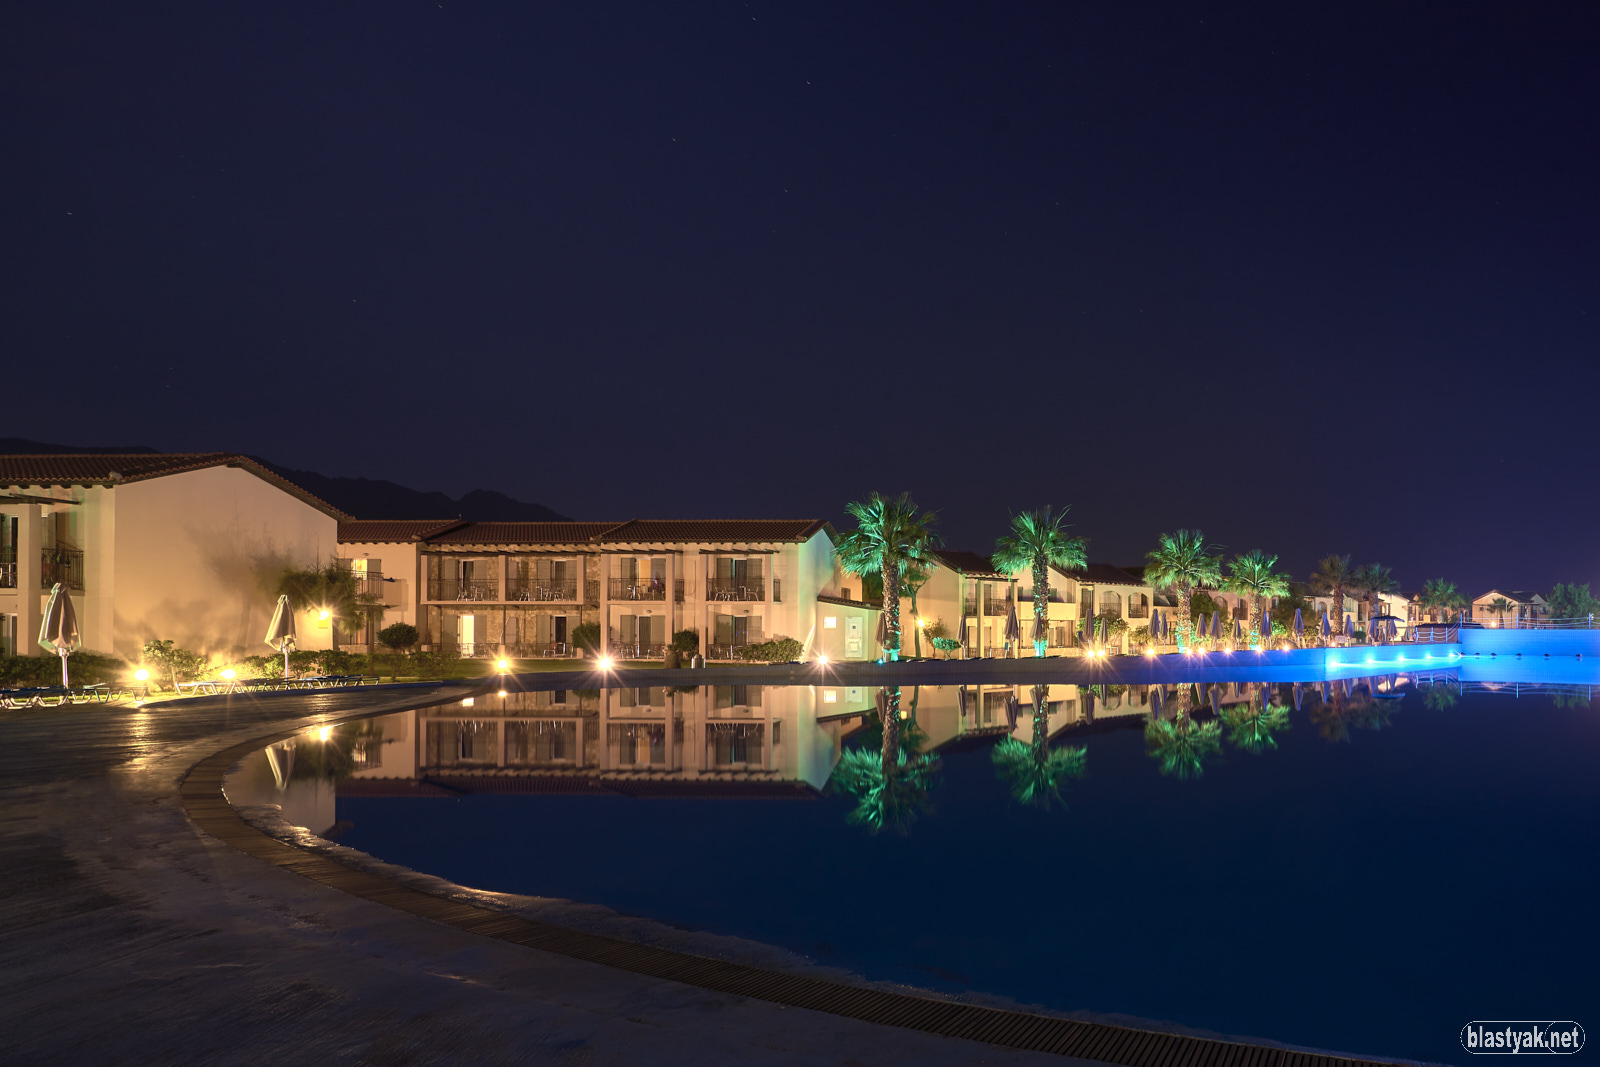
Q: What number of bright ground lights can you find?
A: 13